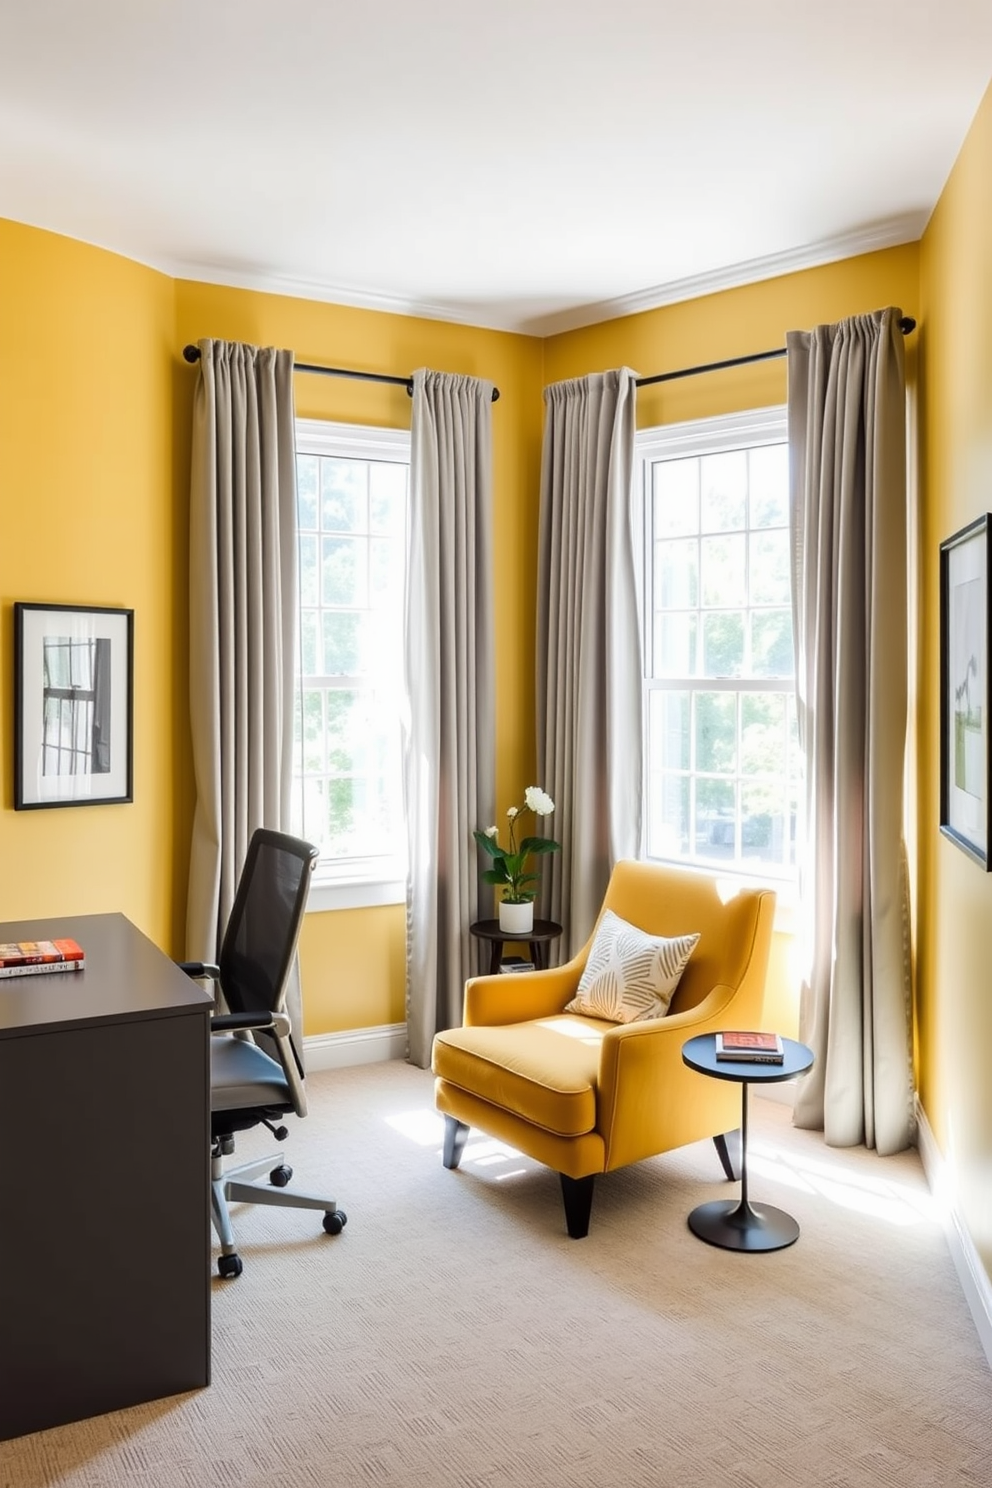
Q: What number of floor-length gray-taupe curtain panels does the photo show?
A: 4